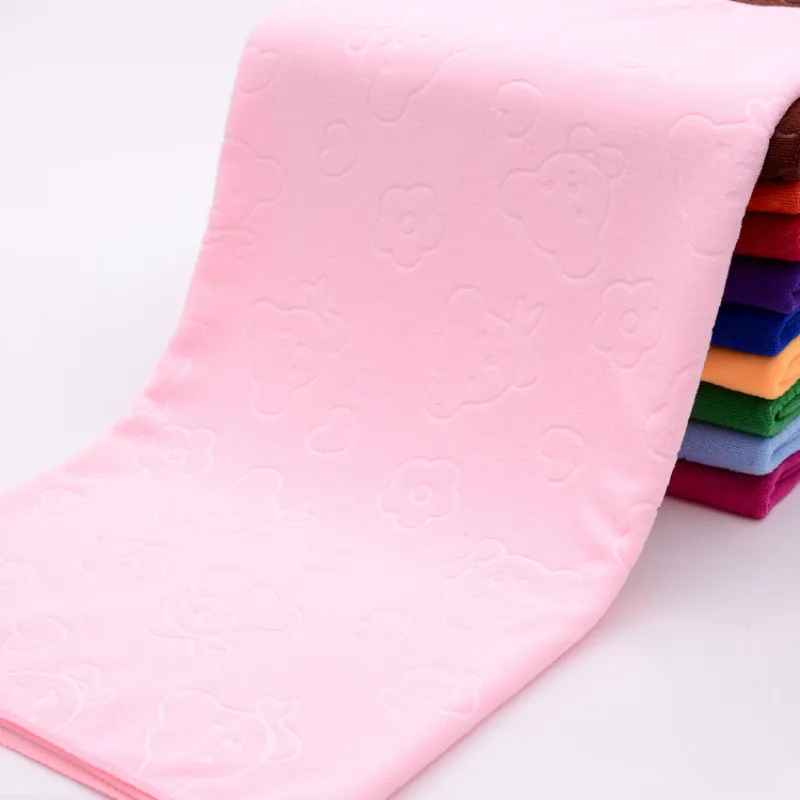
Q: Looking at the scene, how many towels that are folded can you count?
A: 9